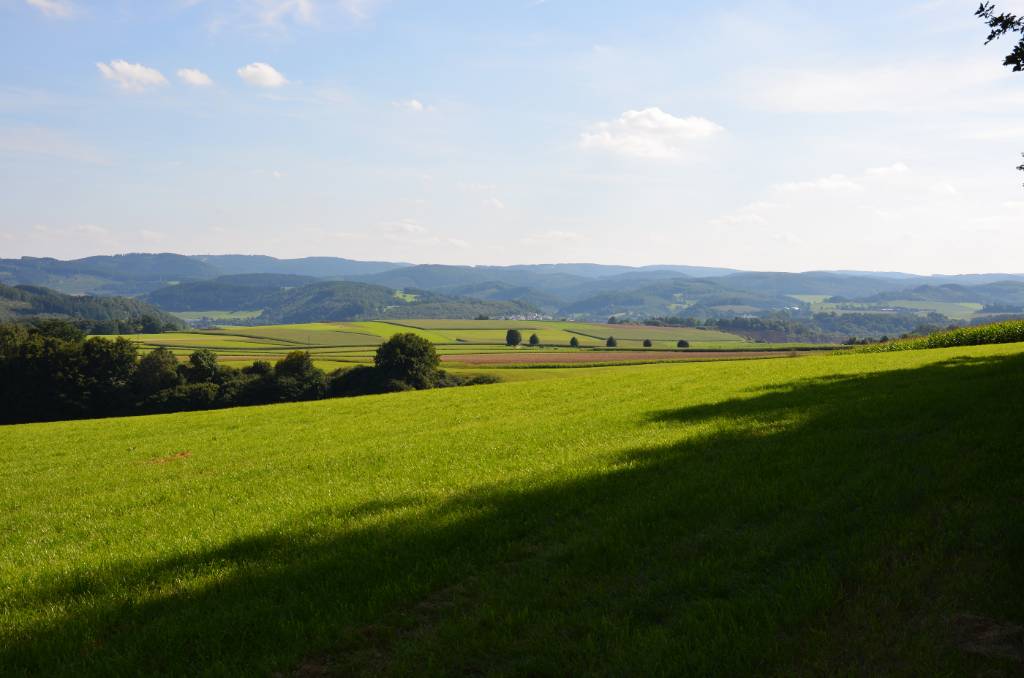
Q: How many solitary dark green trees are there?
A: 6